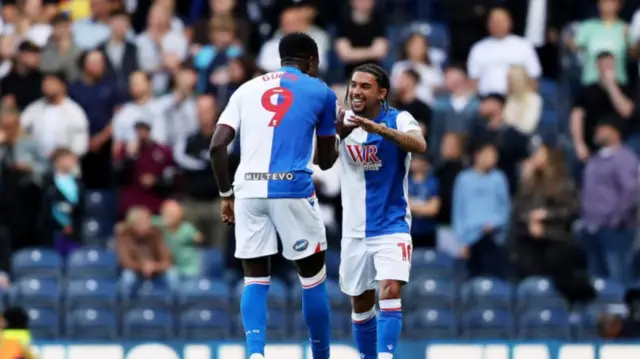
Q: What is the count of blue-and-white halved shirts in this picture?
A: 2